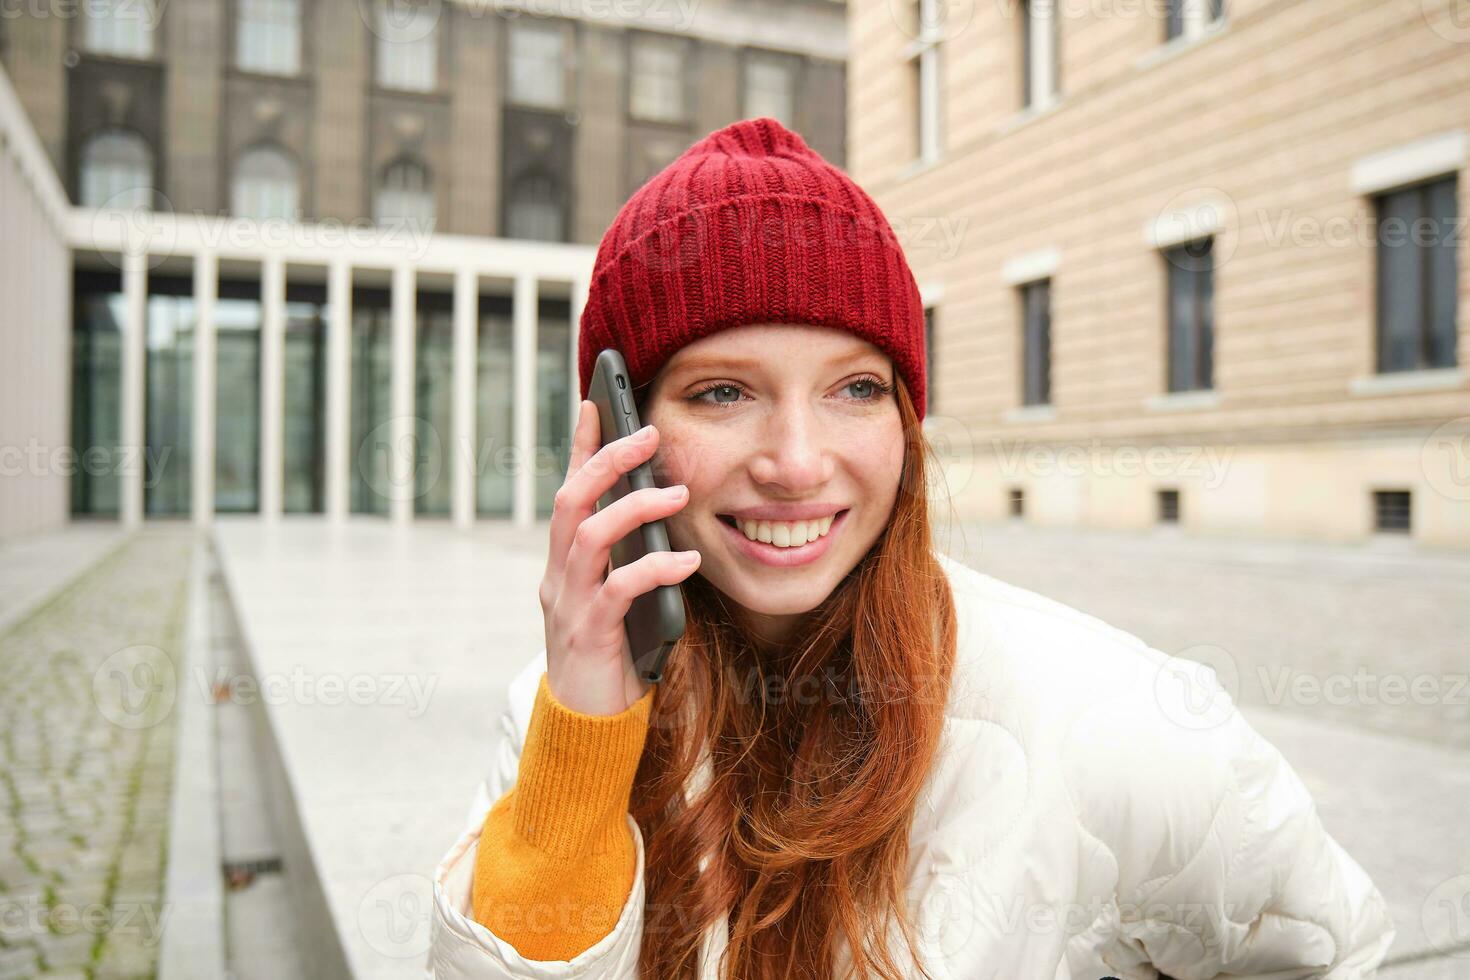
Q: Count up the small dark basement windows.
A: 3